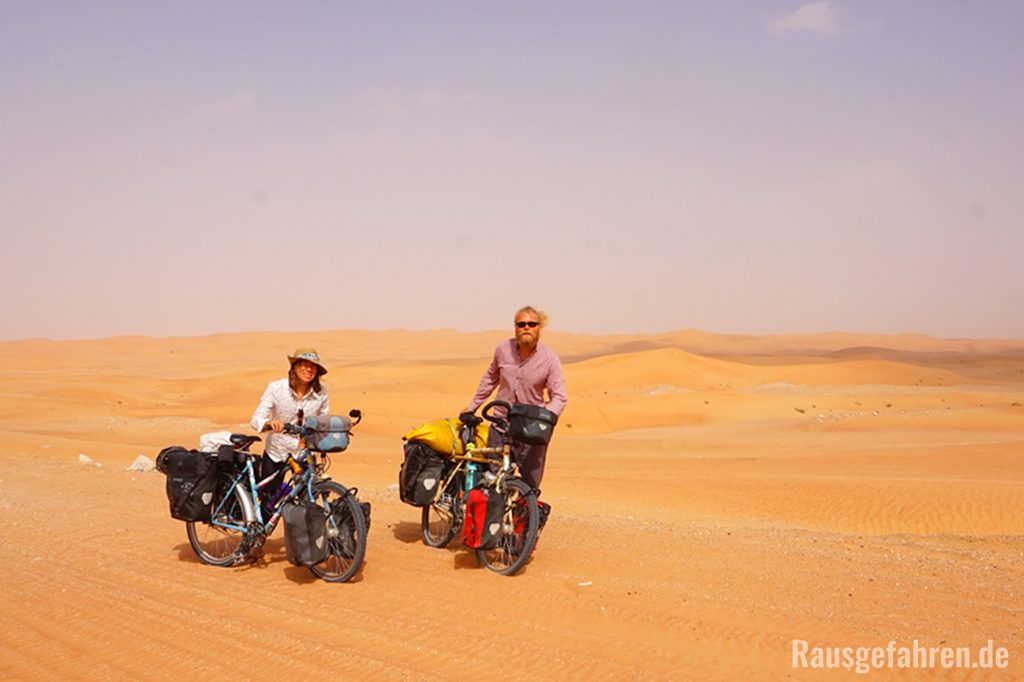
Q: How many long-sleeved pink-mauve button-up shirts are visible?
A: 1